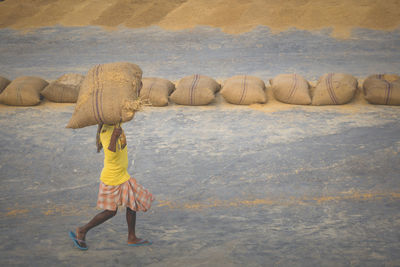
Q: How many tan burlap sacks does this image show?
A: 10